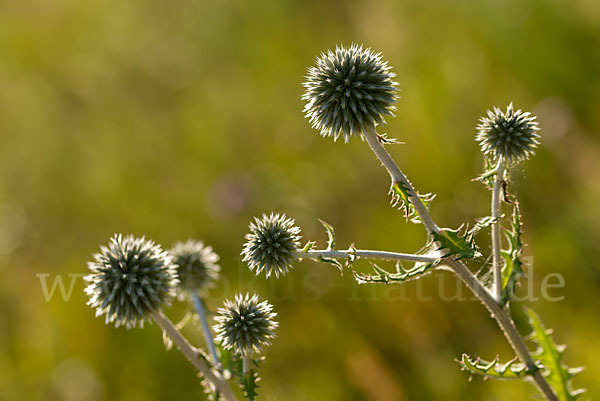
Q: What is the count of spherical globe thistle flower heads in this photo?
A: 6